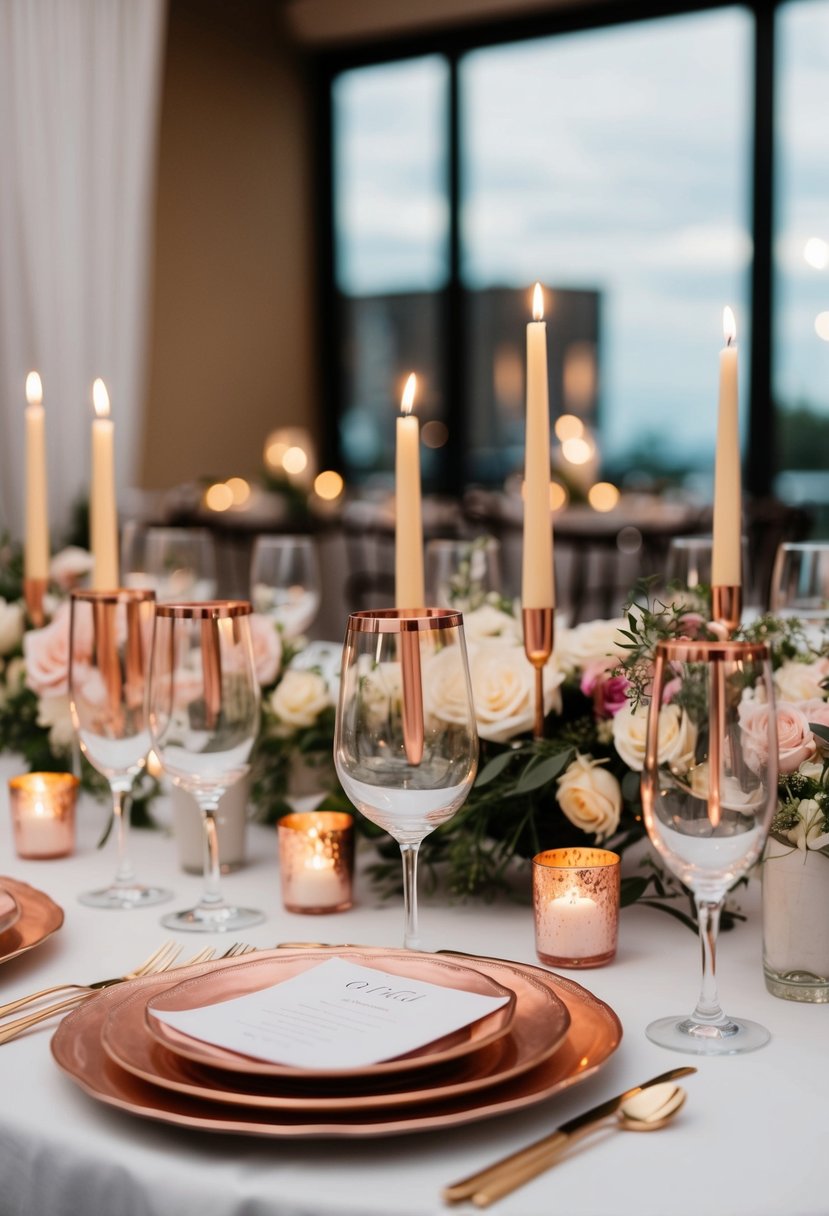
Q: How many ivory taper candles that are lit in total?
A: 5